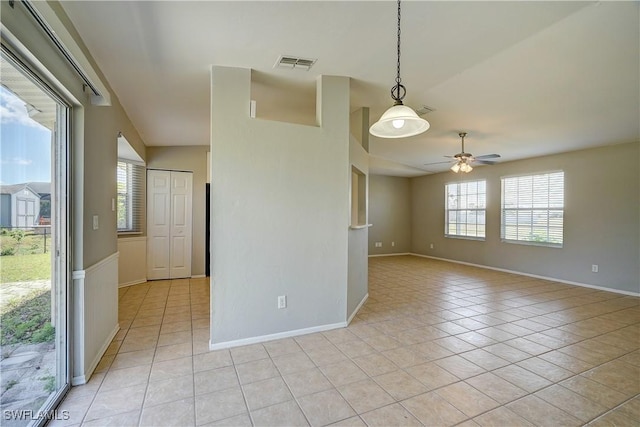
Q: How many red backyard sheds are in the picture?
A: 0